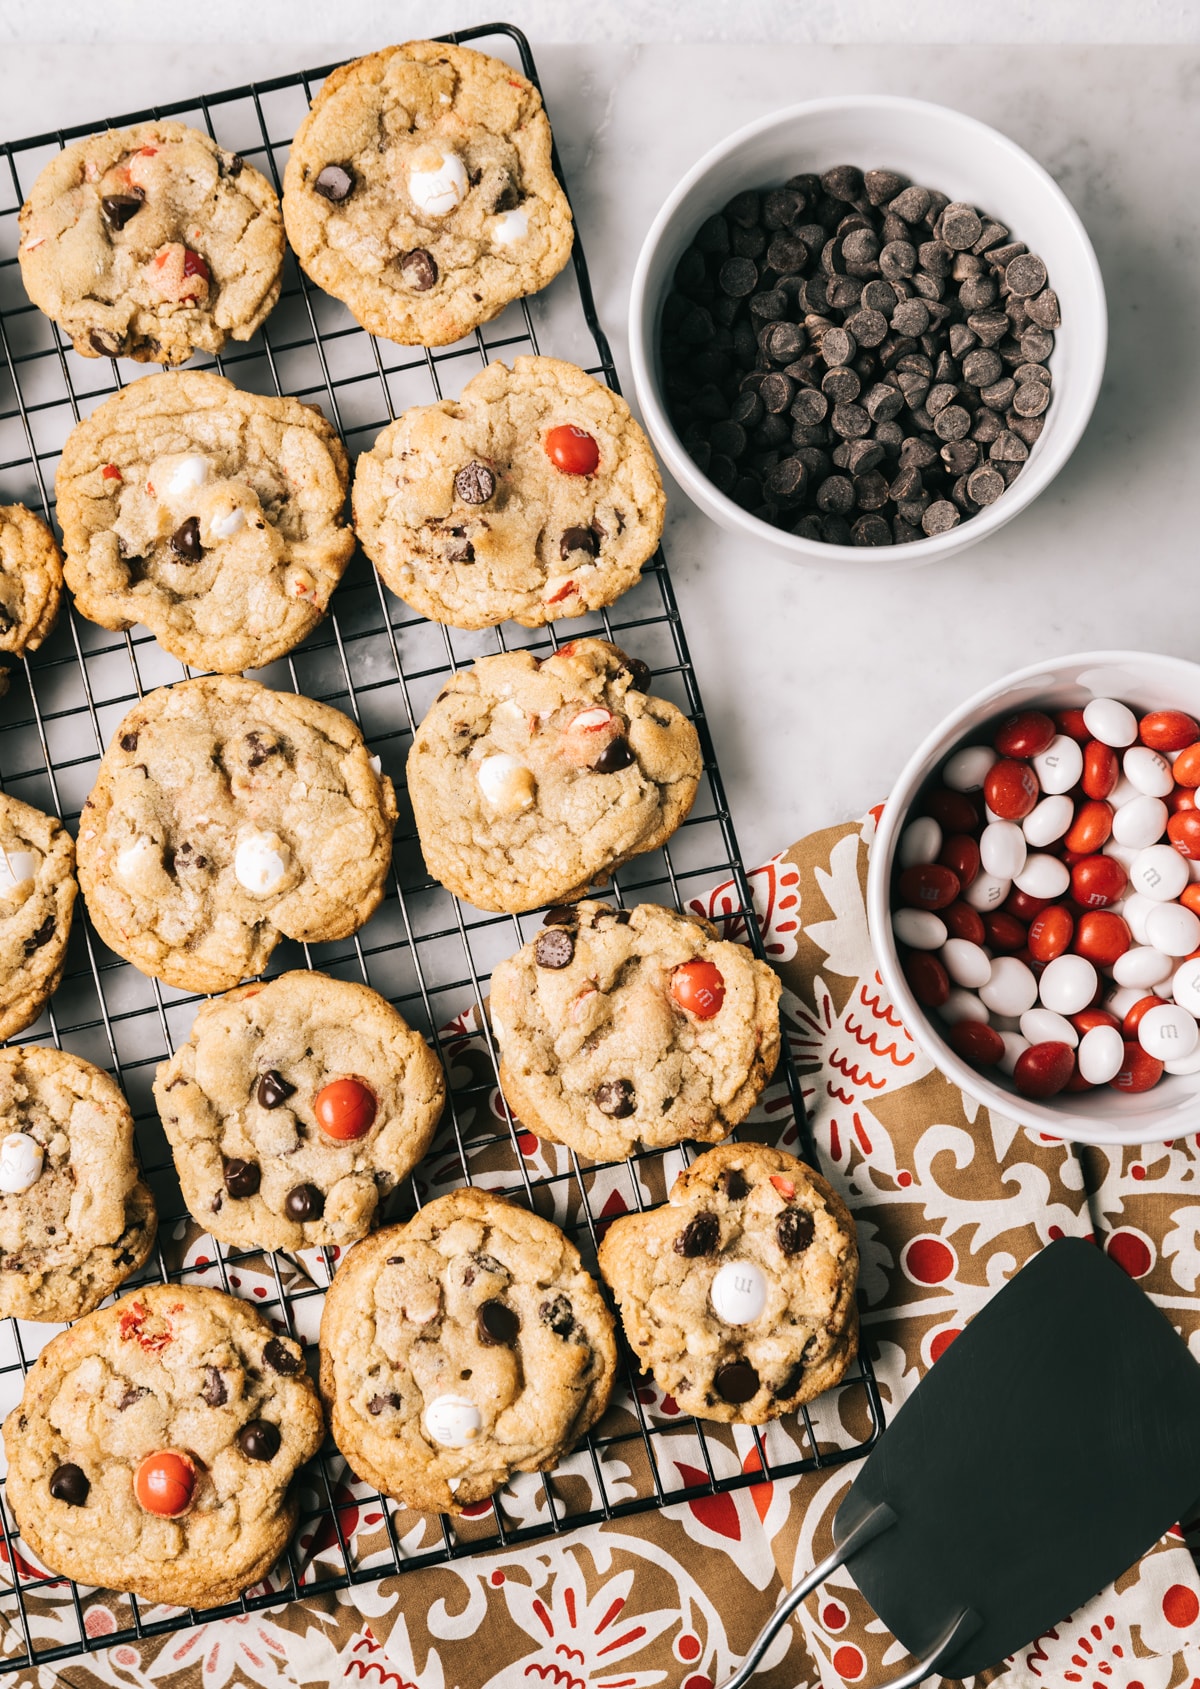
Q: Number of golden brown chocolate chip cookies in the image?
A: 14